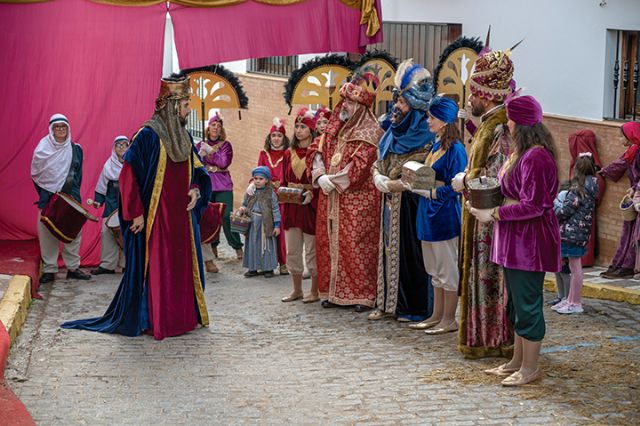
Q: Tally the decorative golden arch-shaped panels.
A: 4